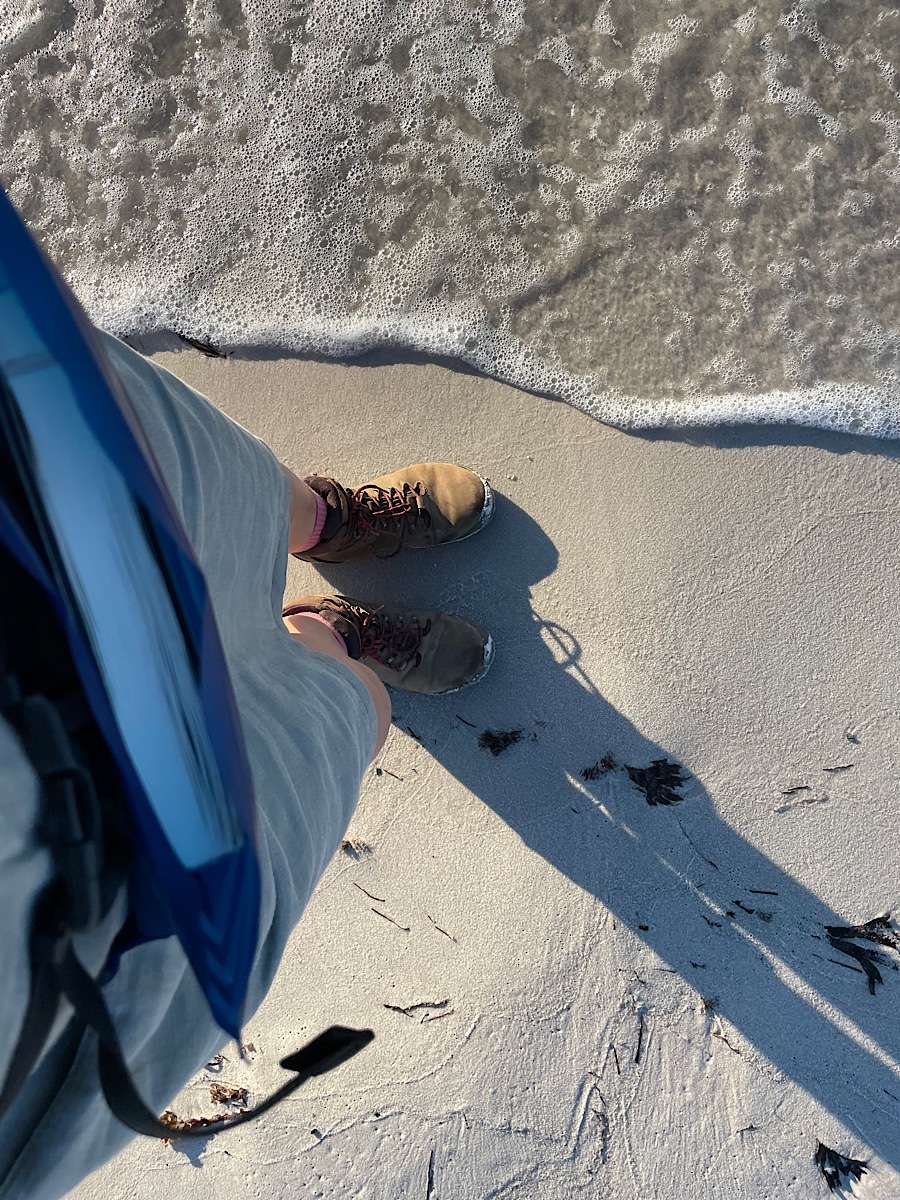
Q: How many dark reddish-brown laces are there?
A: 2